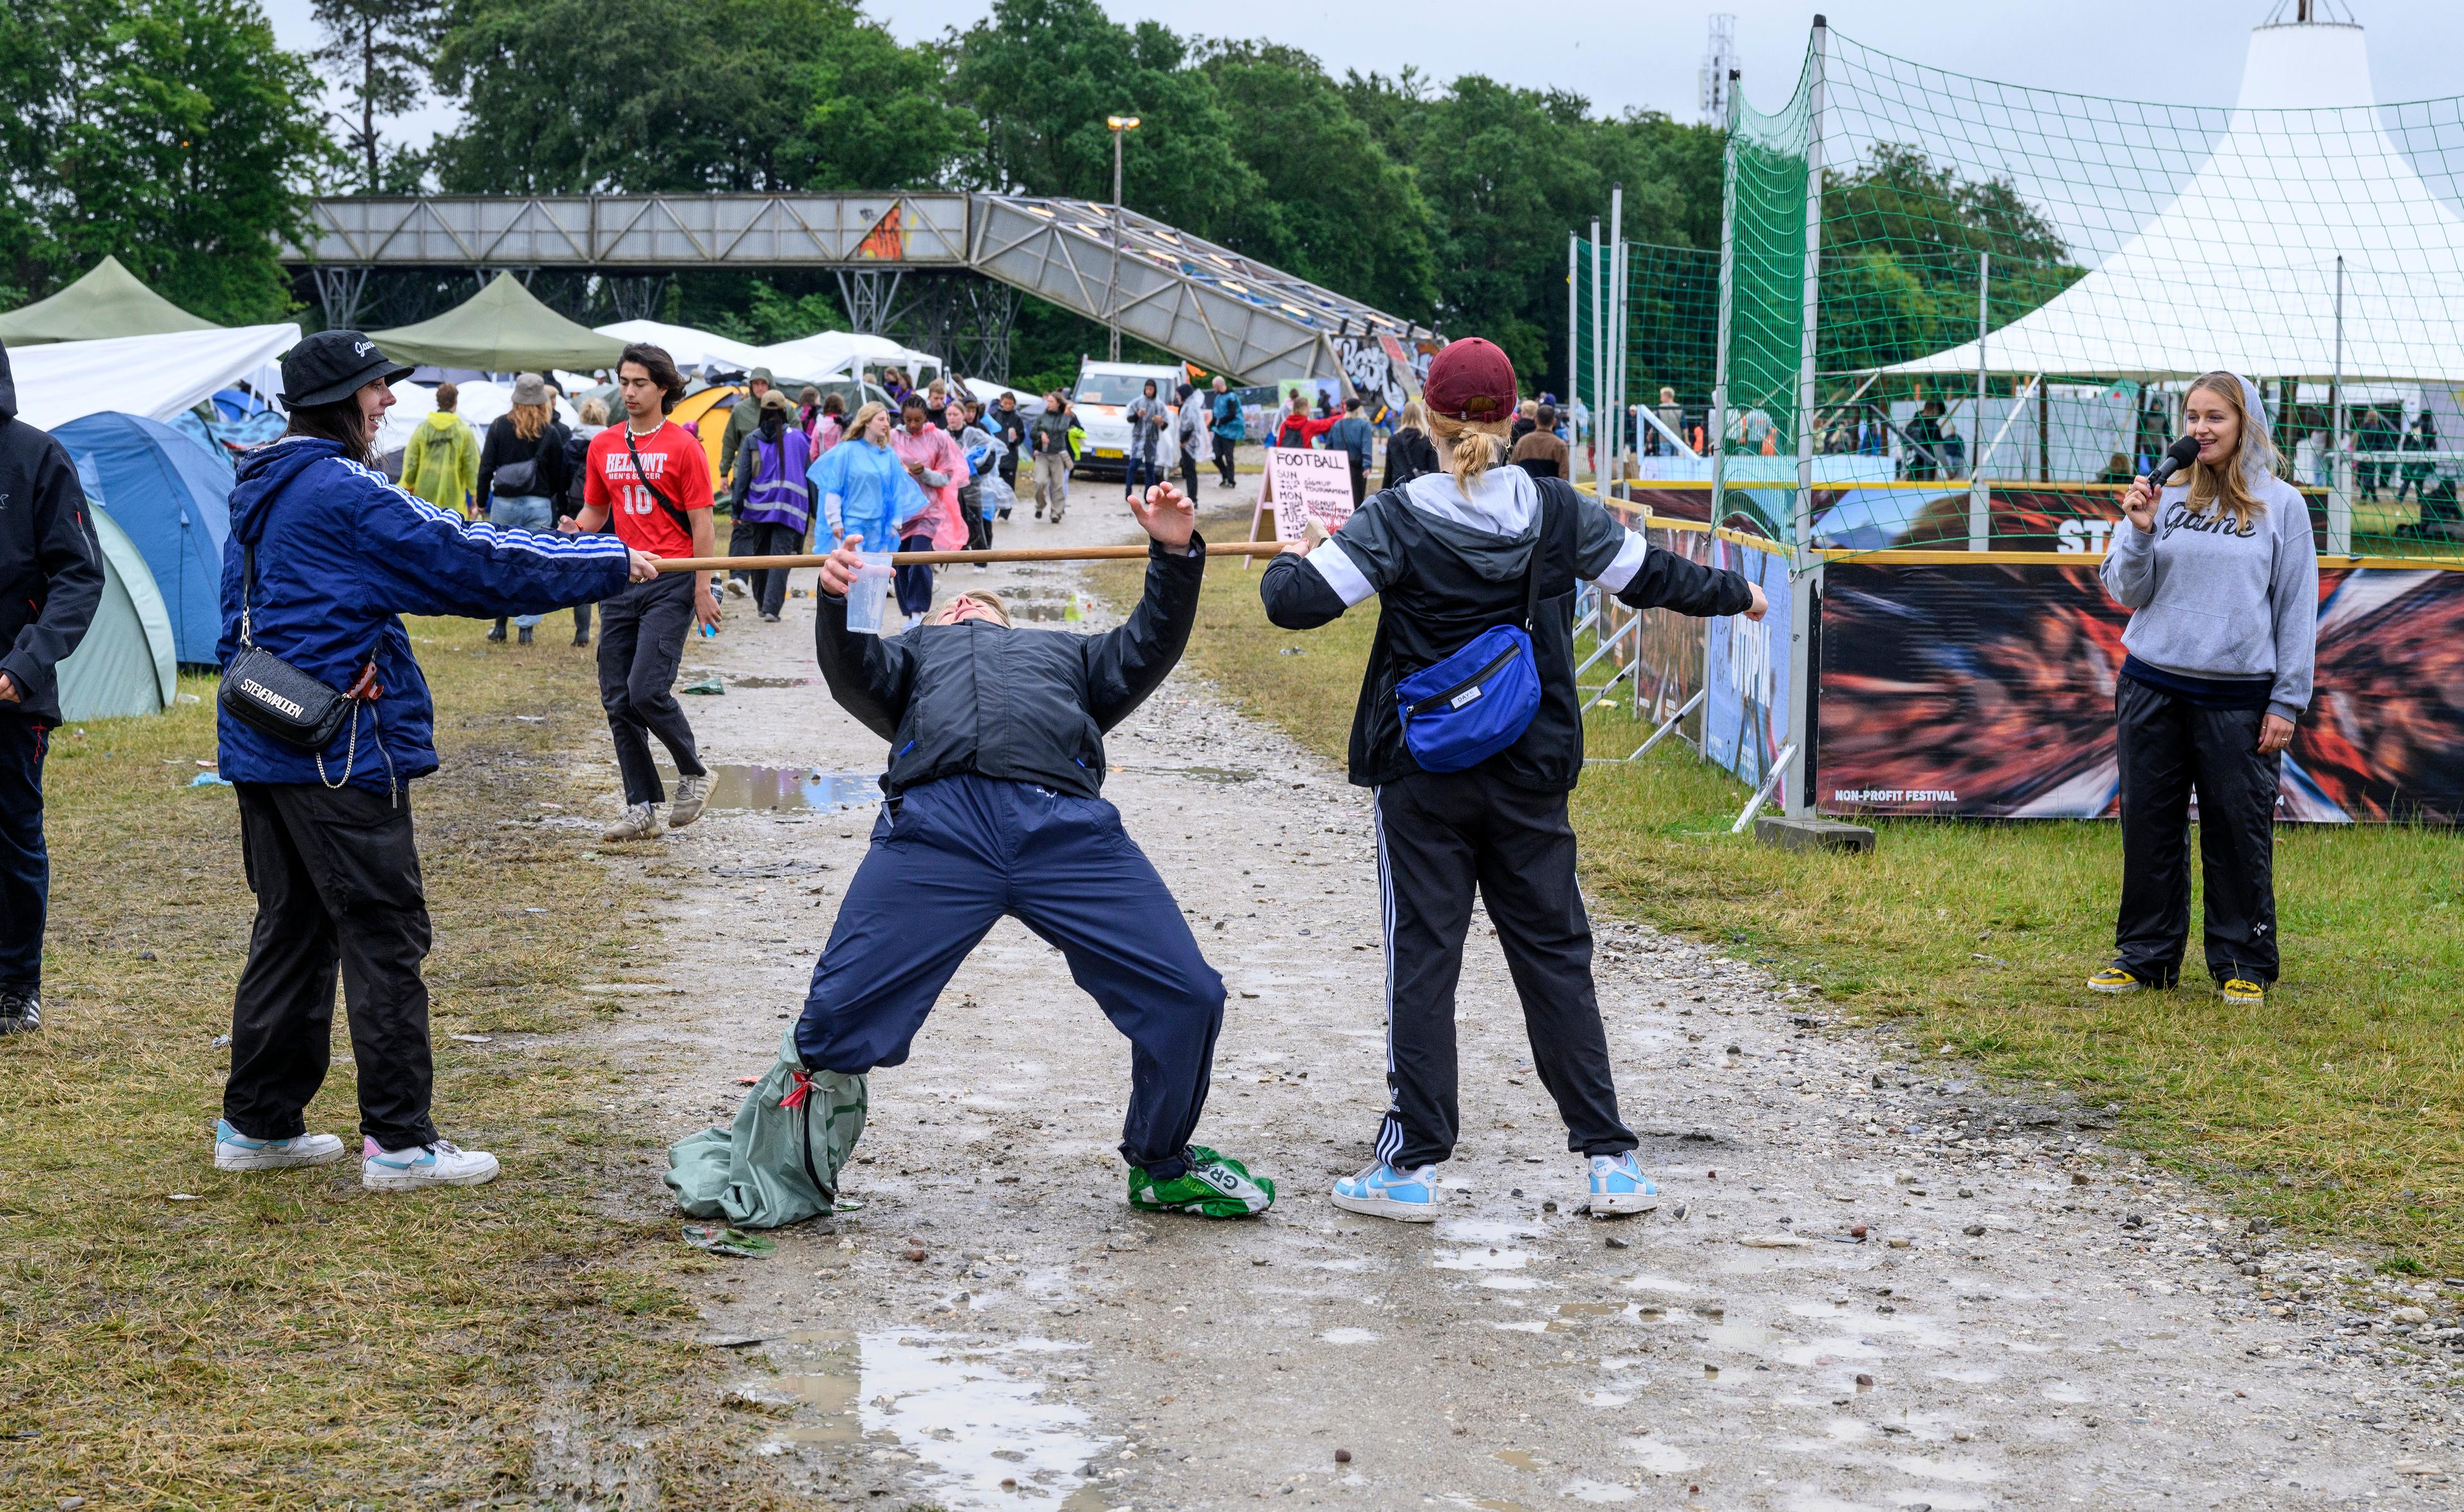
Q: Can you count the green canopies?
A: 2